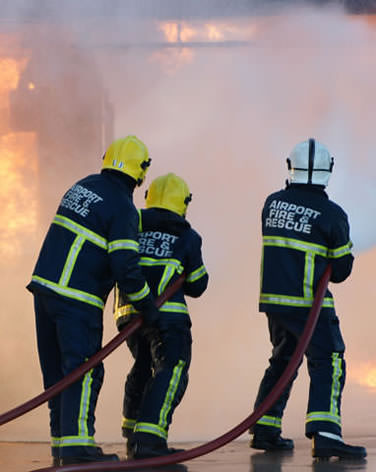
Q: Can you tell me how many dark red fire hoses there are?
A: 2